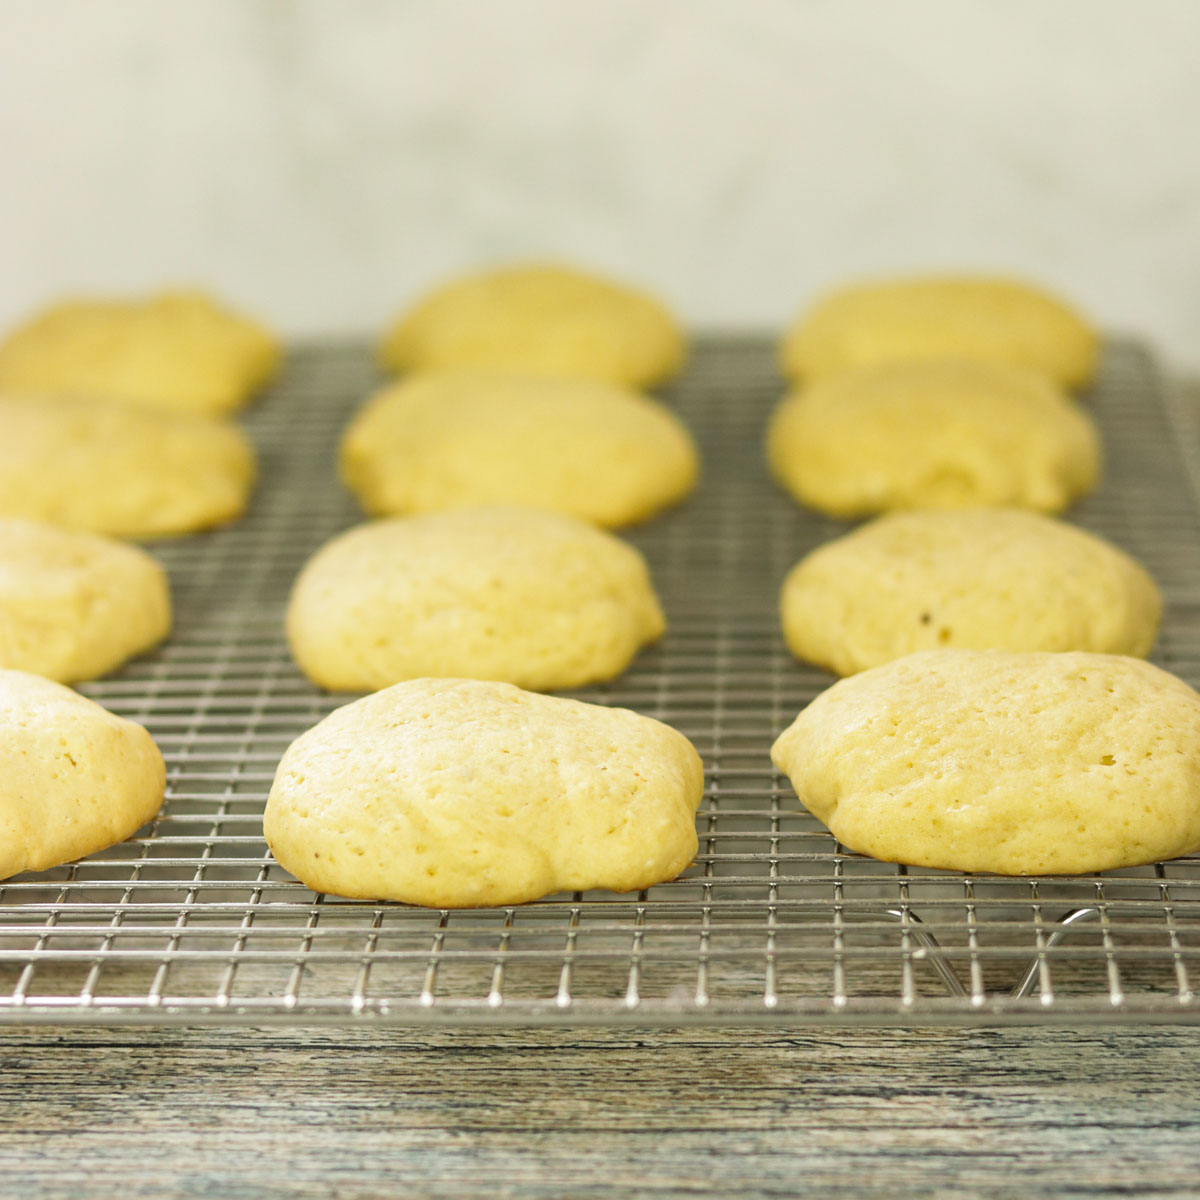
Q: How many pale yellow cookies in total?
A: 12